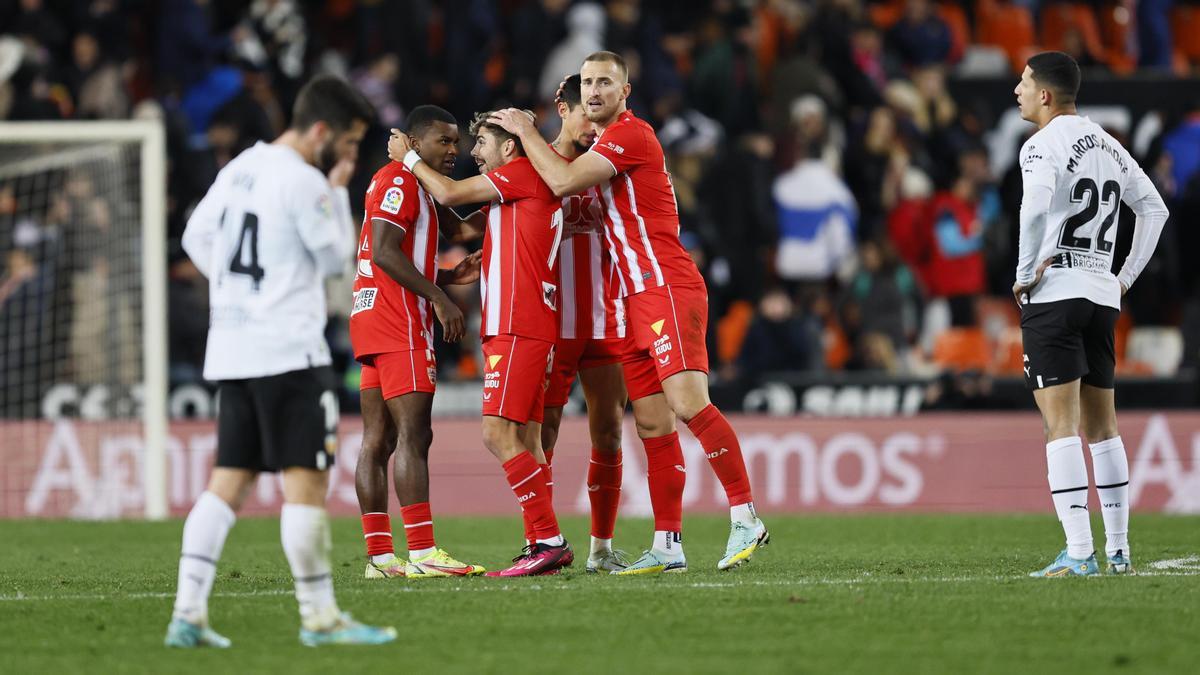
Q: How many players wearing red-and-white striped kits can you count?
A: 4